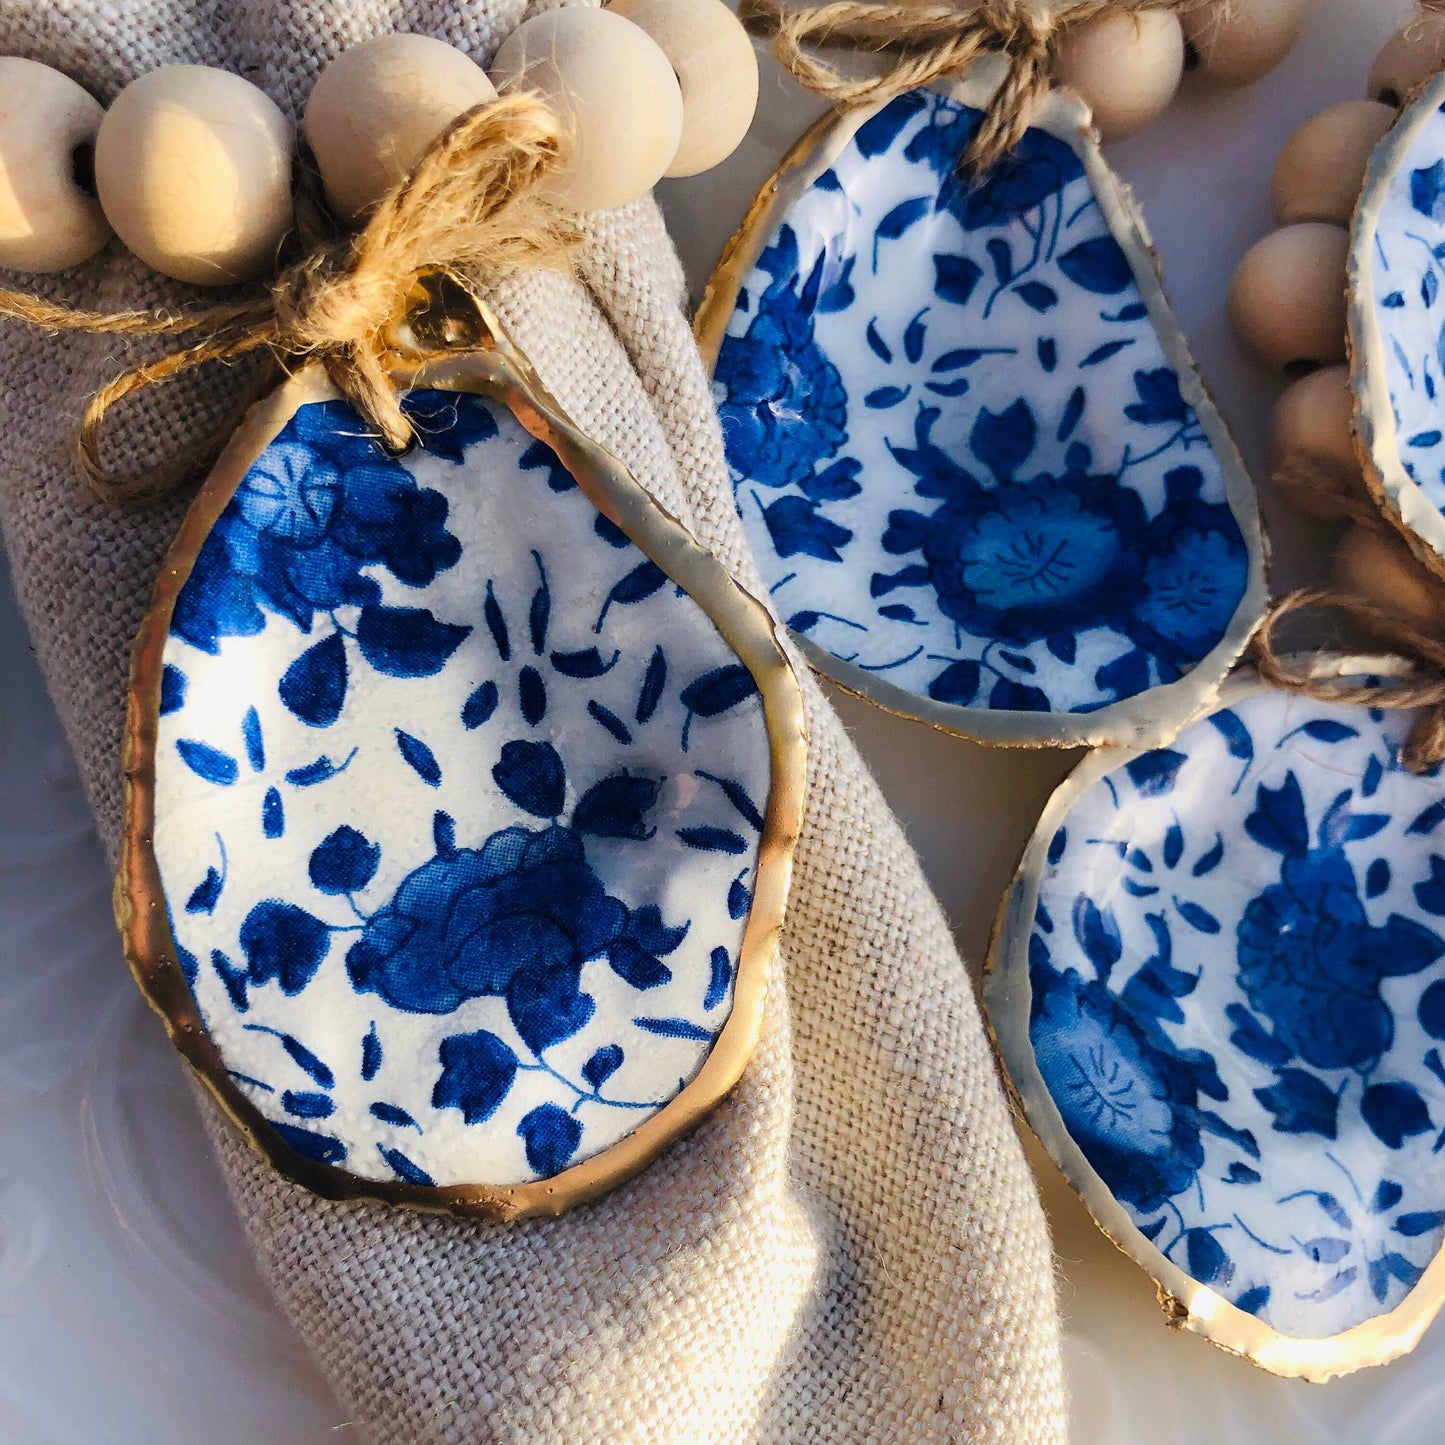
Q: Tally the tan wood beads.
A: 12